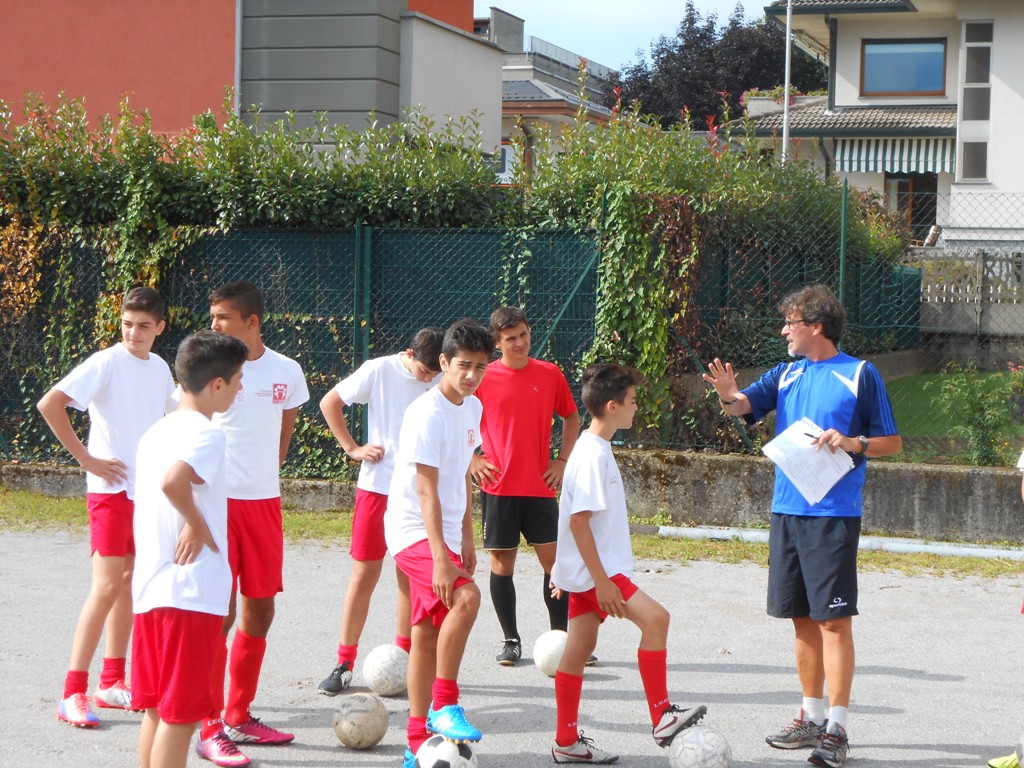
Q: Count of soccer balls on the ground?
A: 5